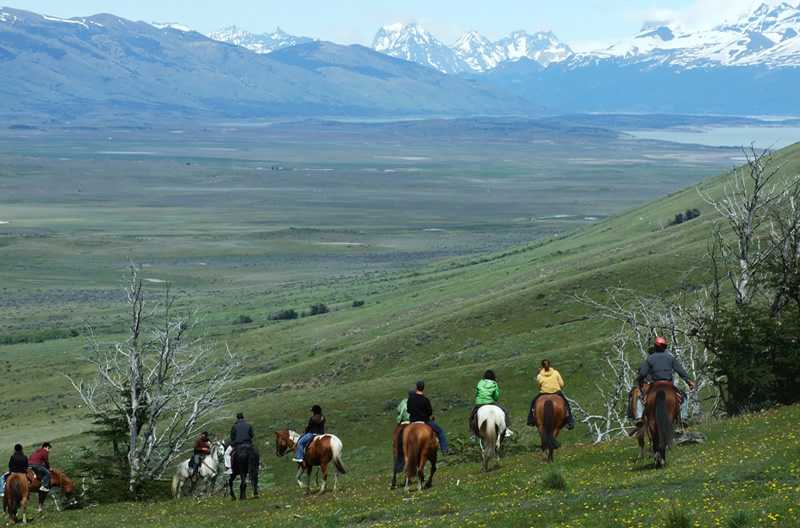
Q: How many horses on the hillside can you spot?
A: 11